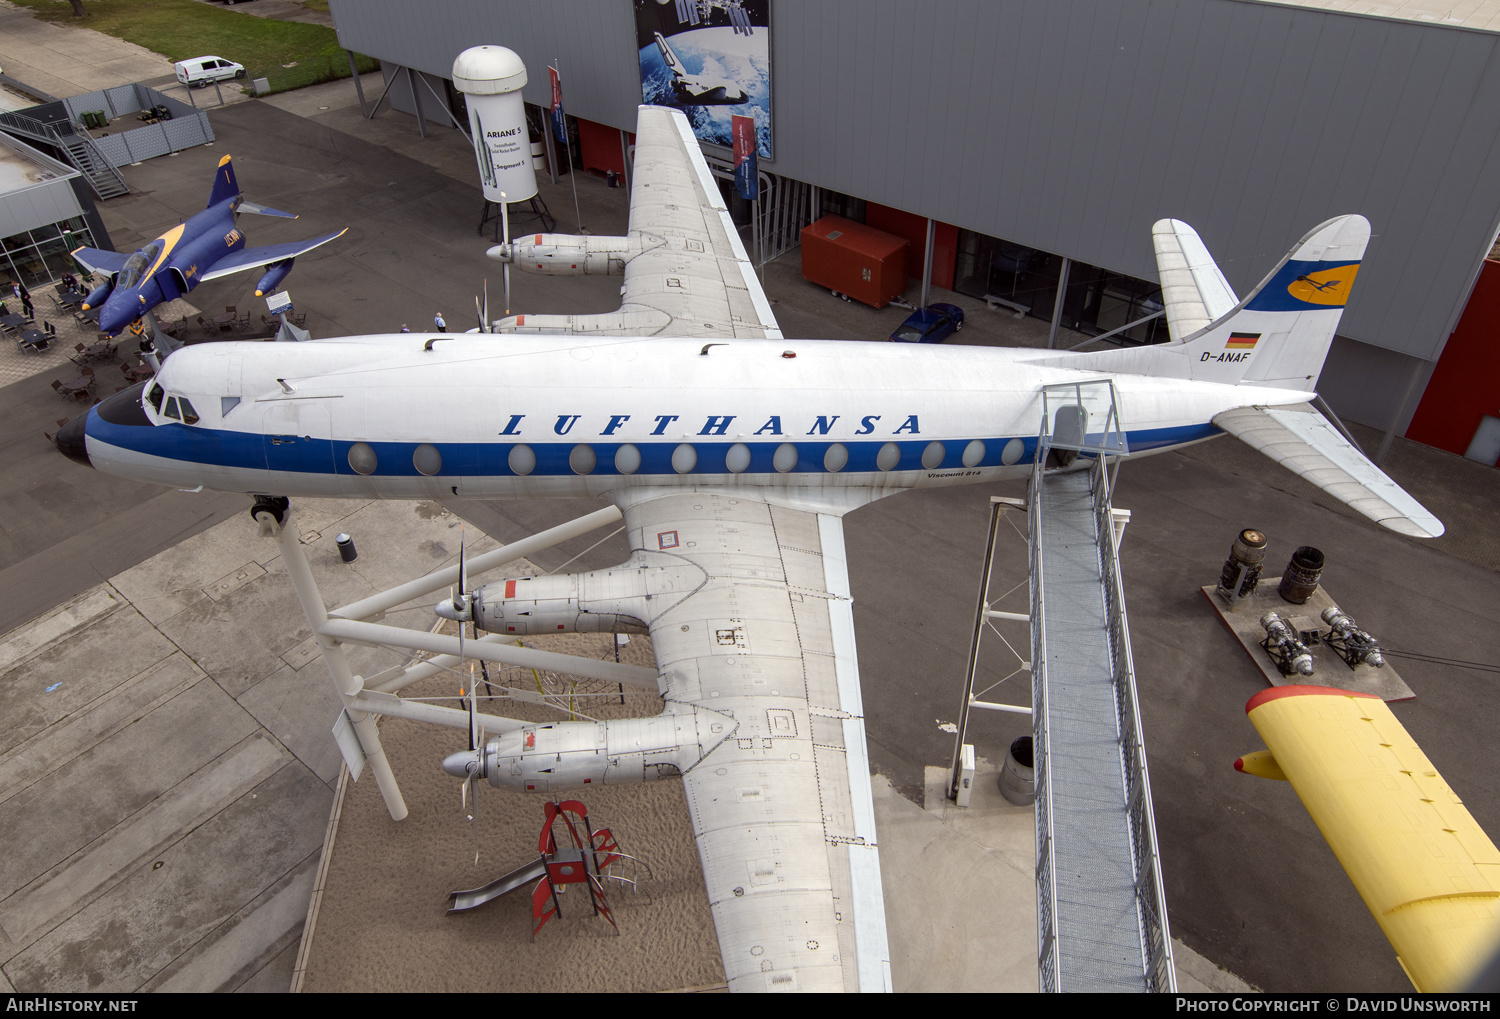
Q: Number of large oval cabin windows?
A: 13